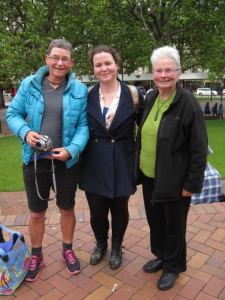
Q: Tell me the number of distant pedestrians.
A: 3